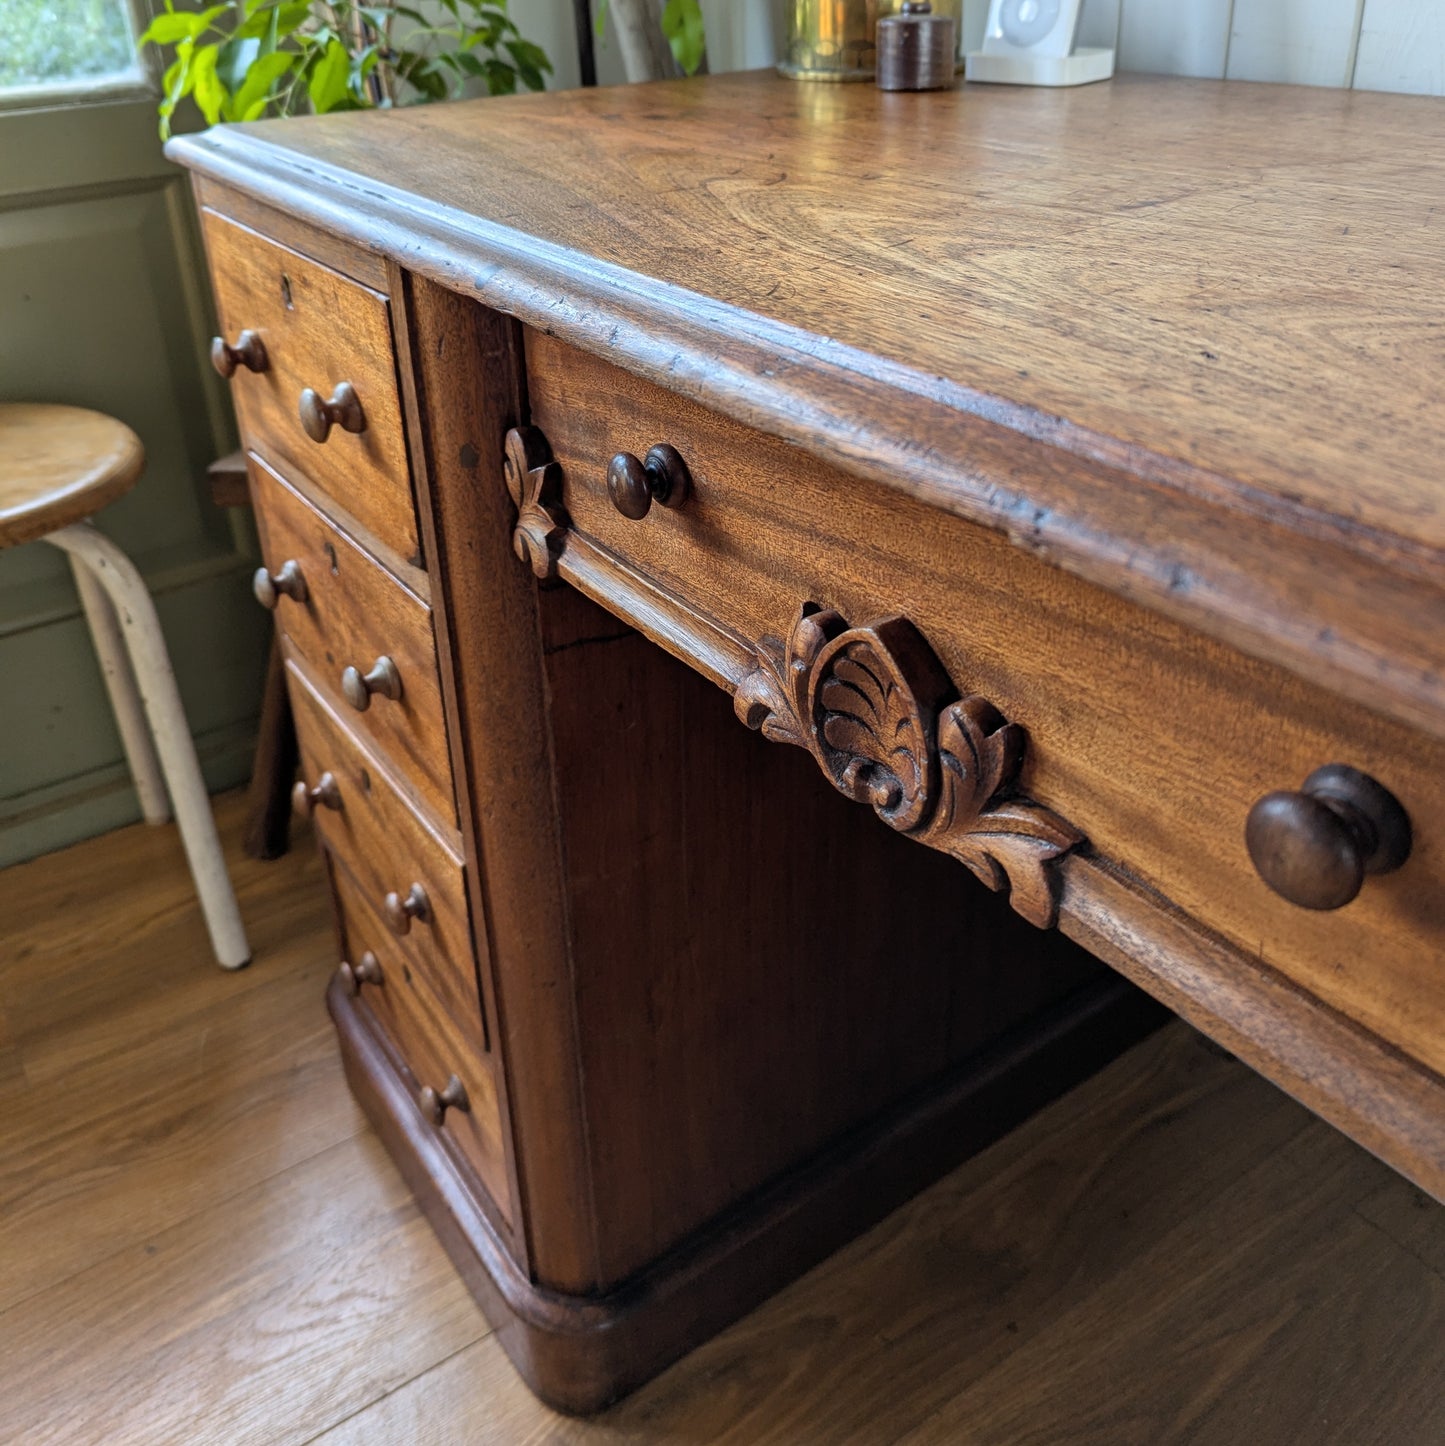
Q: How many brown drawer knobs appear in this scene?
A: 10